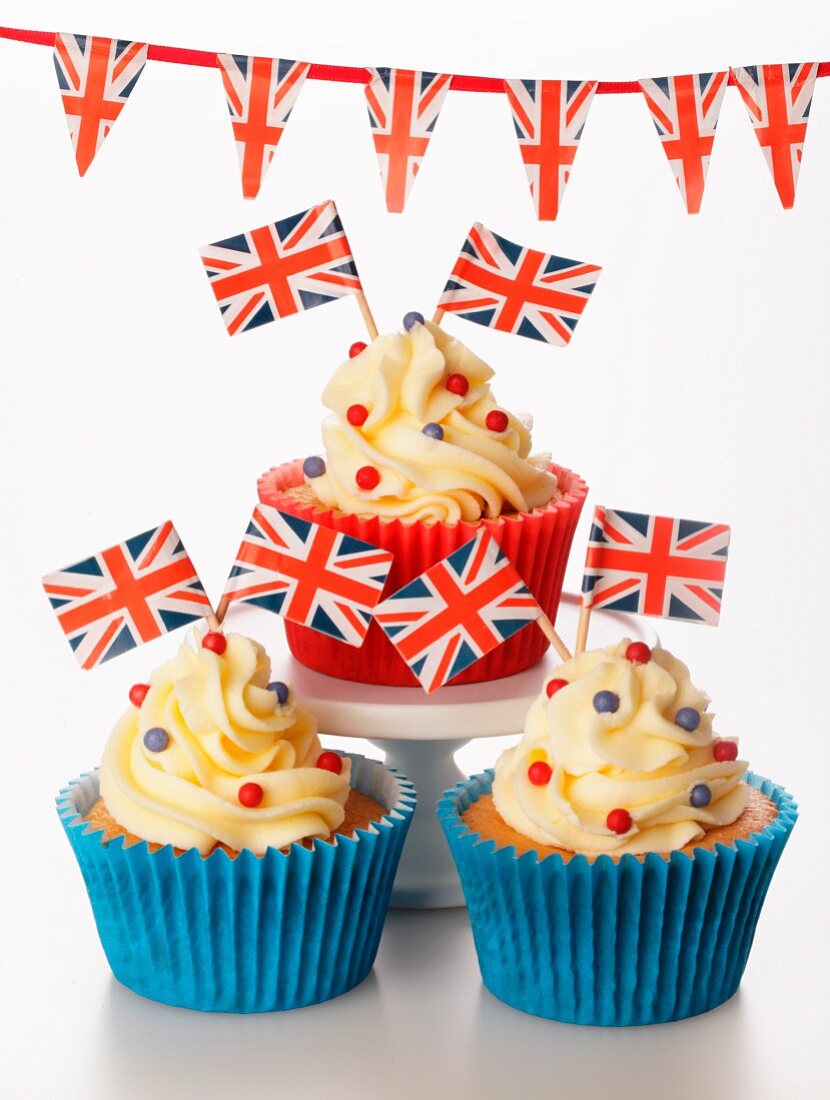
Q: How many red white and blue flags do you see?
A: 12